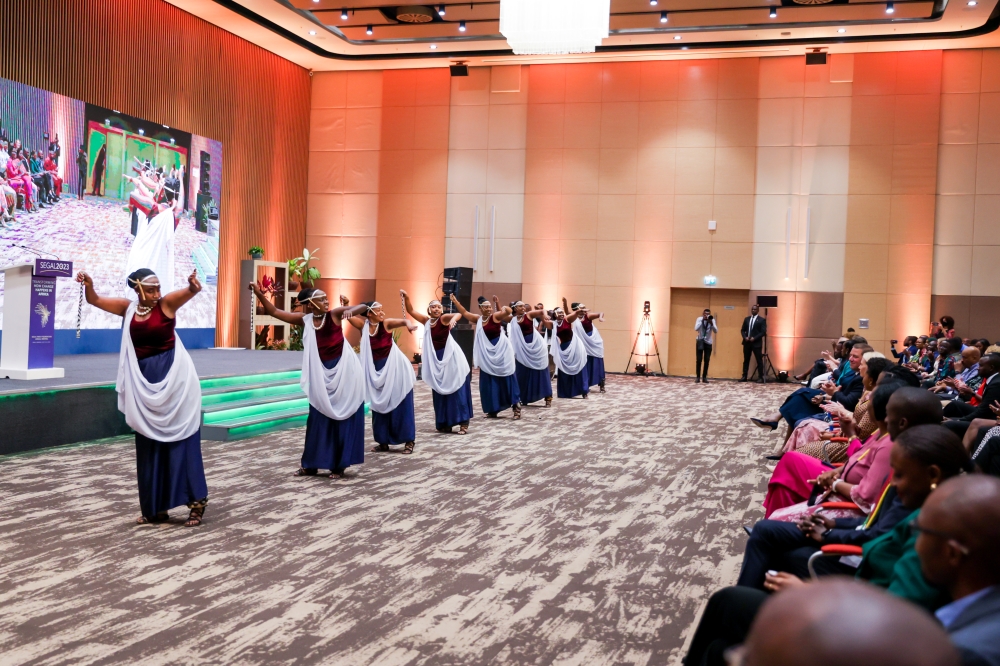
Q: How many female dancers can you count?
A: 8